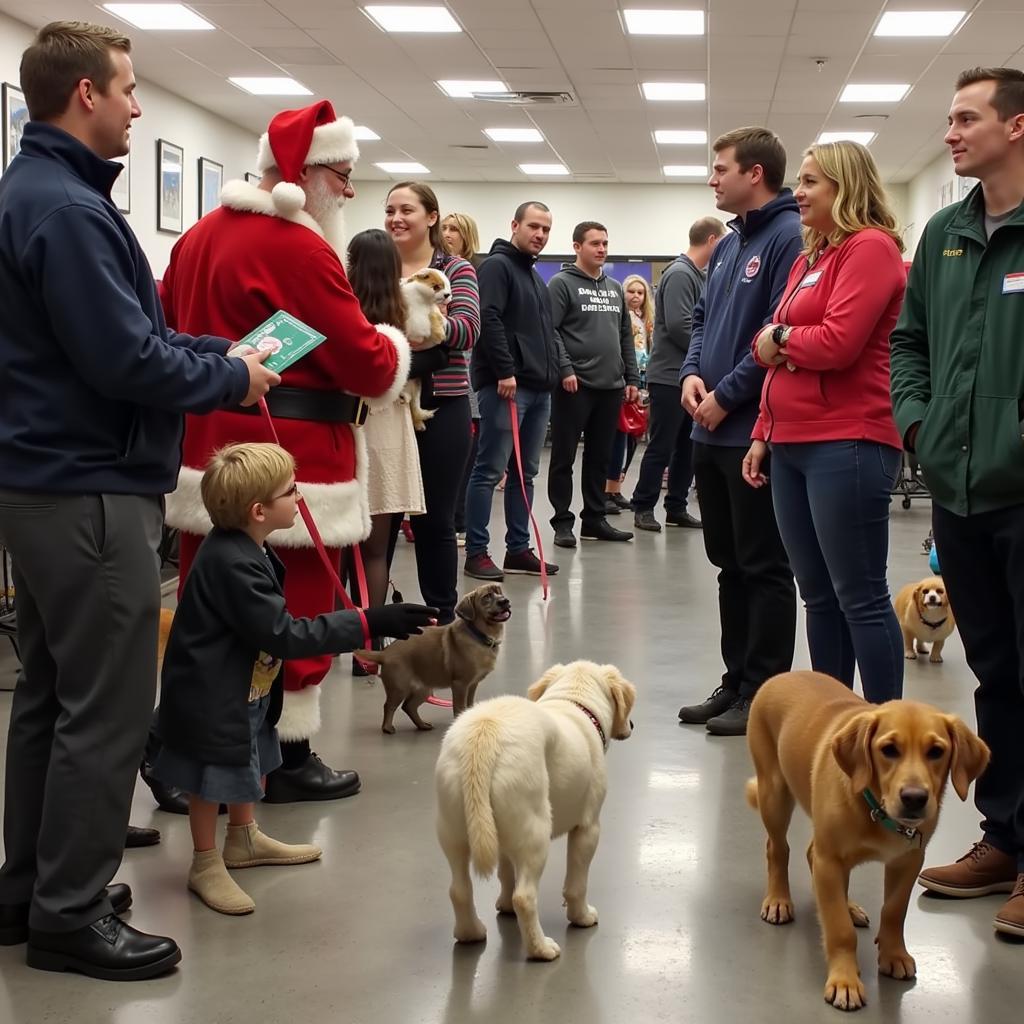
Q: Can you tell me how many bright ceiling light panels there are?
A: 15